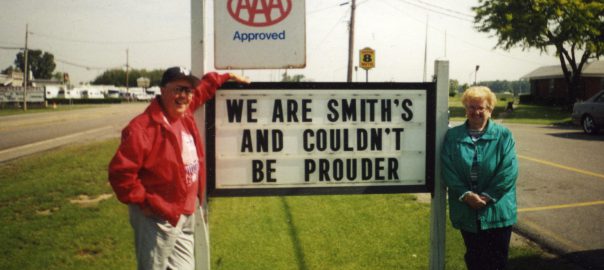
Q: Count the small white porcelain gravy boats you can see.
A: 0